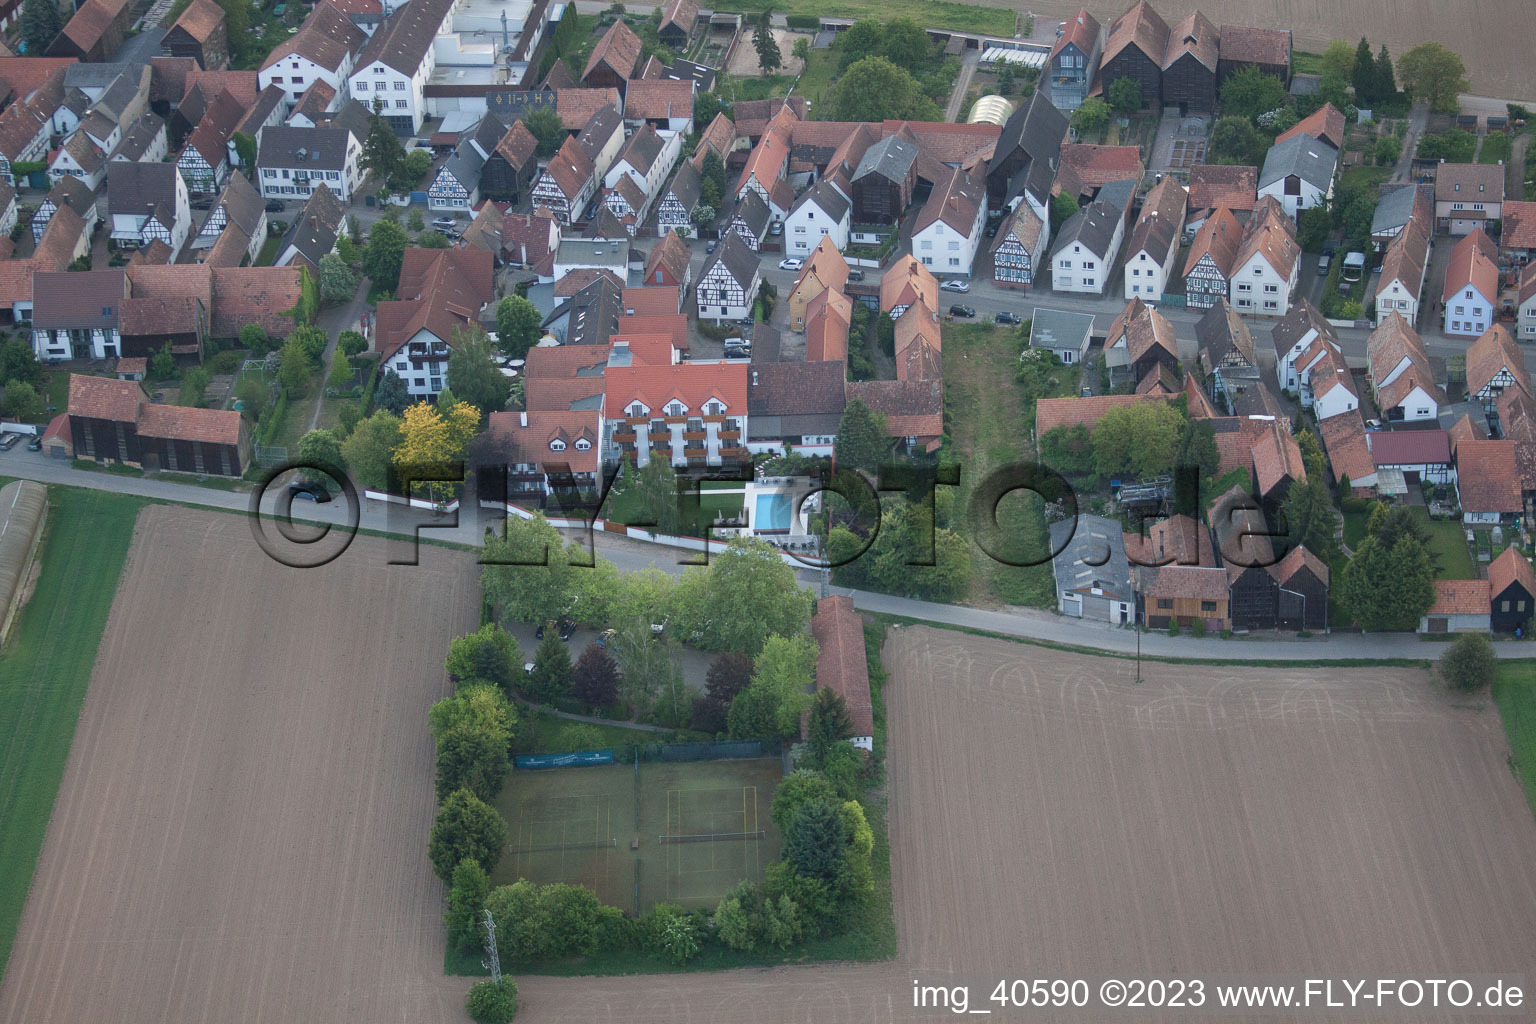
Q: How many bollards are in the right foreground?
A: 0